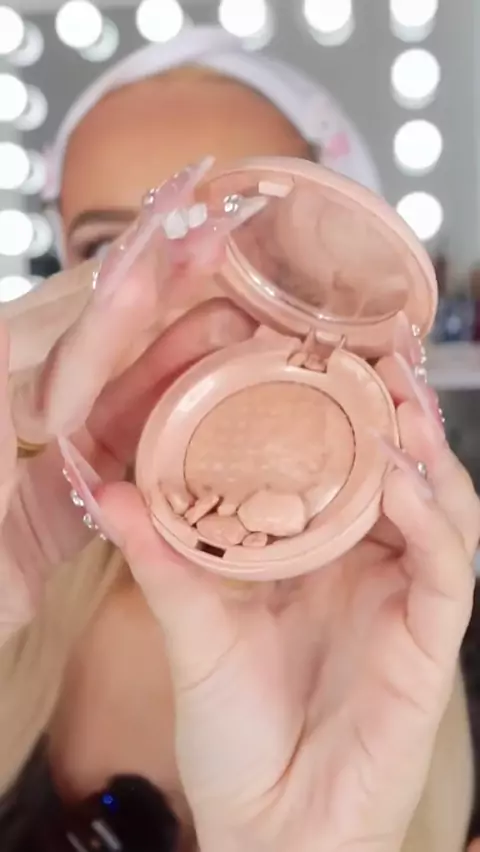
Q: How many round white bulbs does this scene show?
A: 13